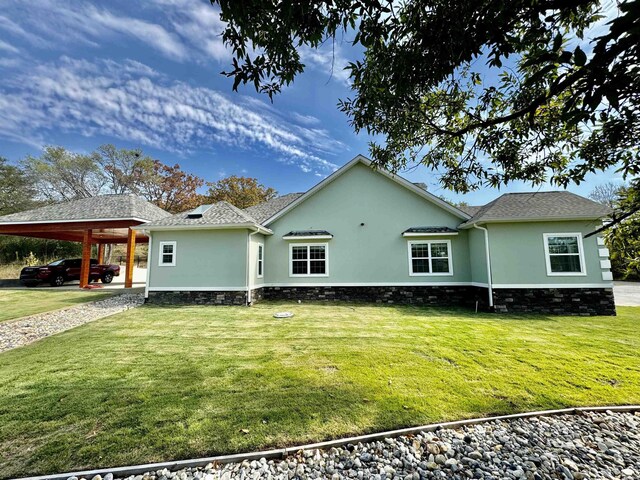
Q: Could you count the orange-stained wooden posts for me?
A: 3